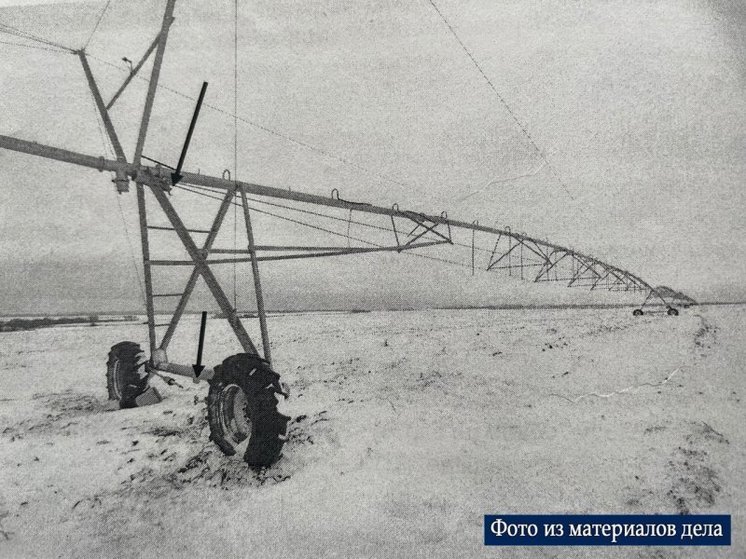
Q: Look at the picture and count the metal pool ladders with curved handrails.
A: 0